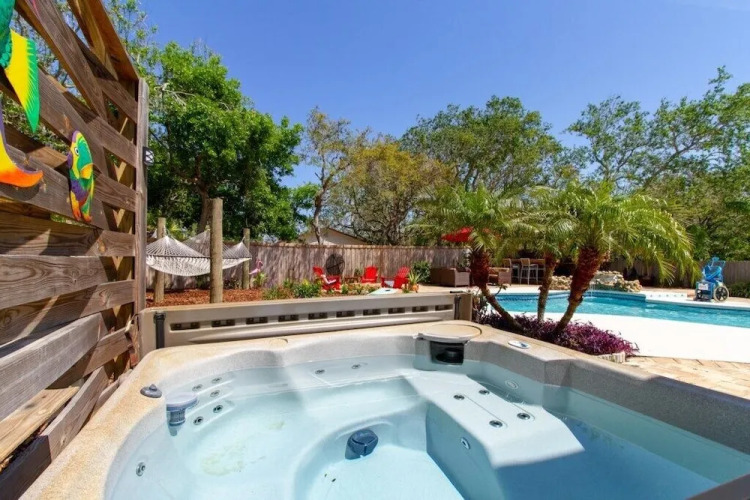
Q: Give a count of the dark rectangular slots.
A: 10